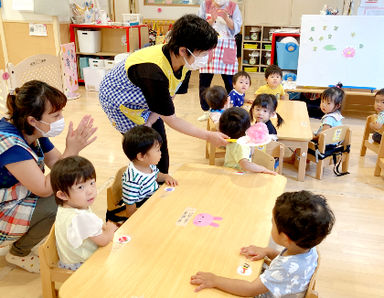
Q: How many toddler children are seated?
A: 10